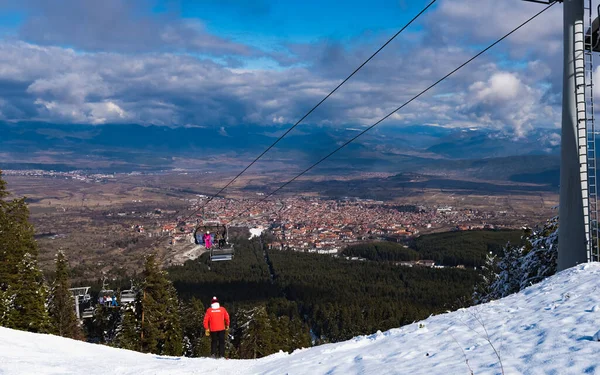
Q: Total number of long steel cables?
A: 2